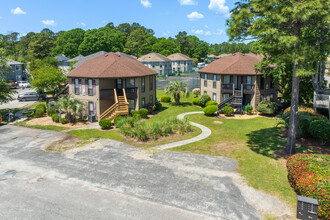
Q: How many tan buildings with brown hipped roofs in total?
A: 2